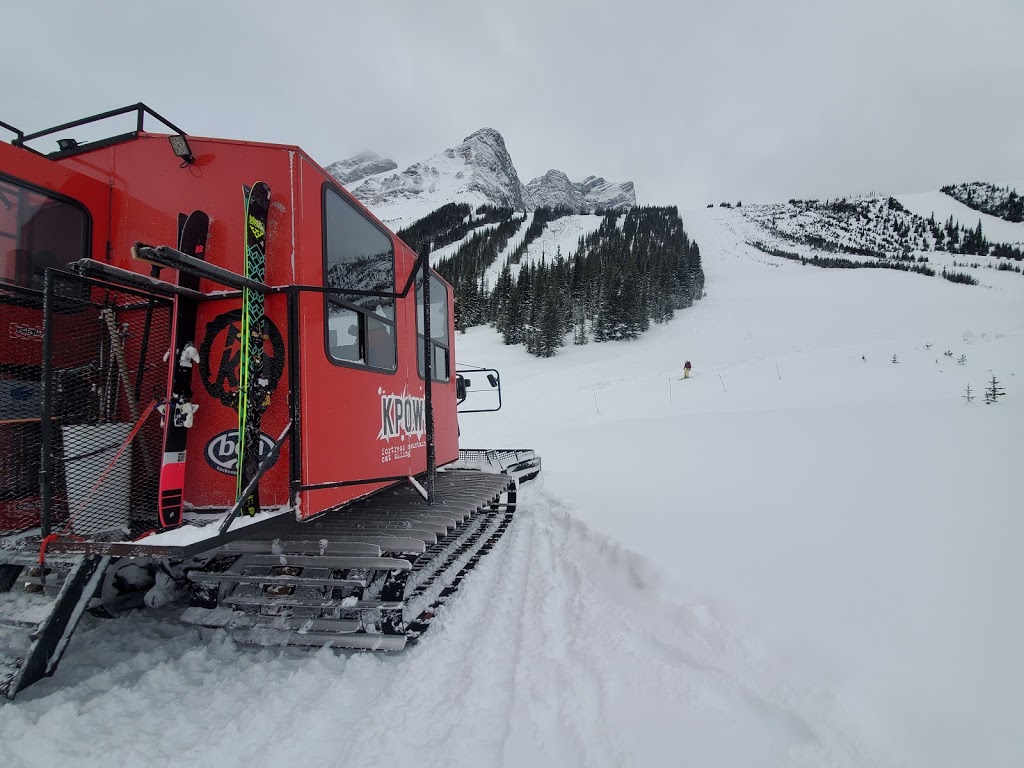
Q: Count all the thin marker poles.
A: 4